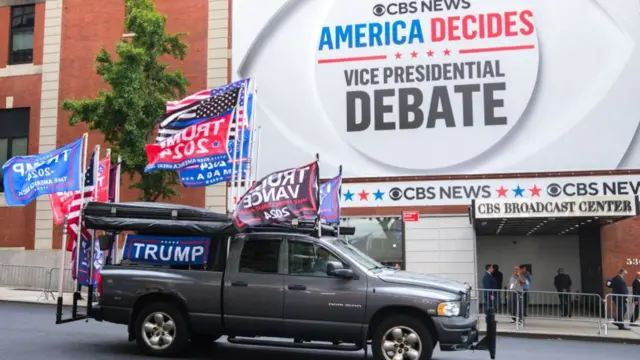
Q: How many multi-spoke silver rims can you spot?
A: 2